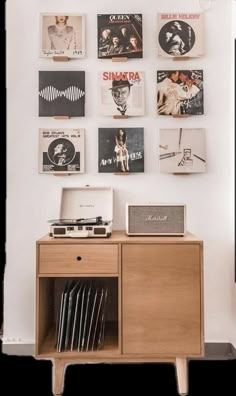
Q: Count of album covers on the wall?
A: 9